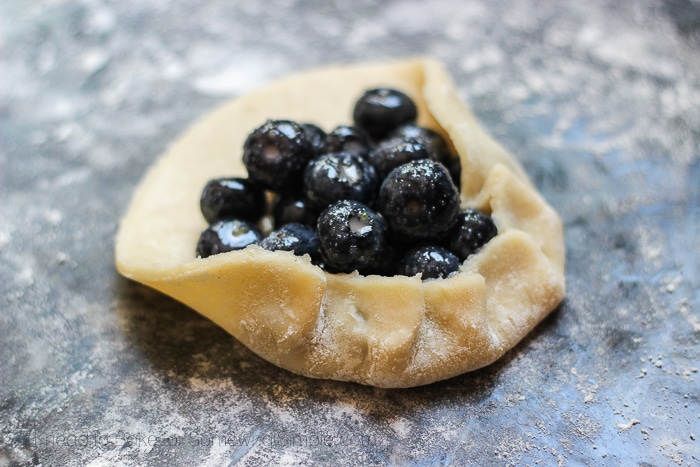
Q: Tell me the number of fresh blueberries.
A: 15